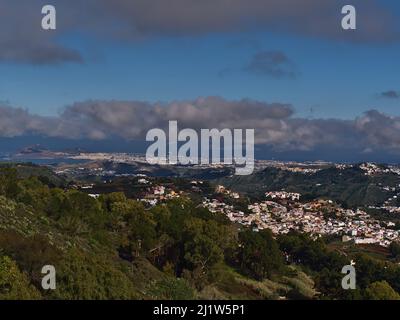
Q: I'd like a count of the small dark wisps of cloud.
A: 2